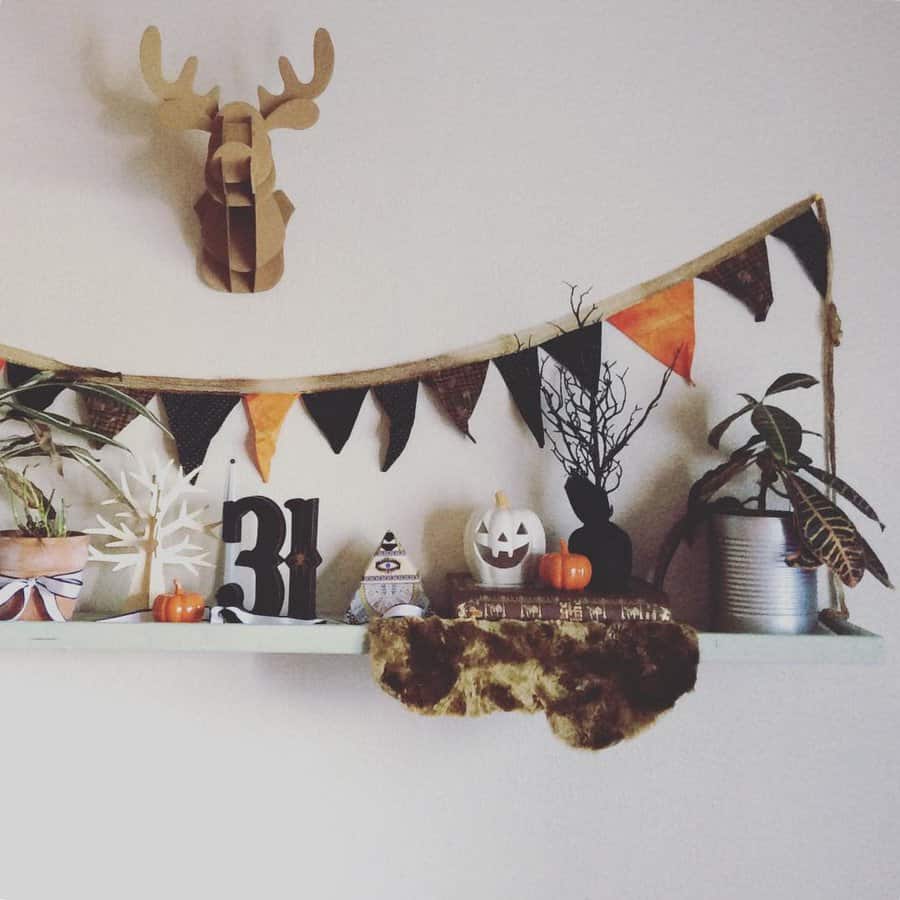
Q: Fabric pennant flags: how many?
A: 13